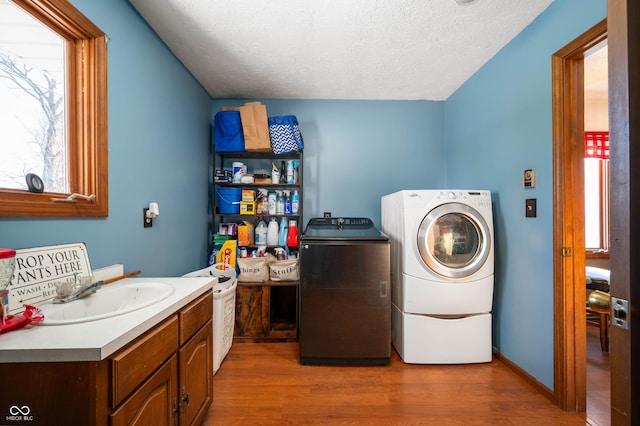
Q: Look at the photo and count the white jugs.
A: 2